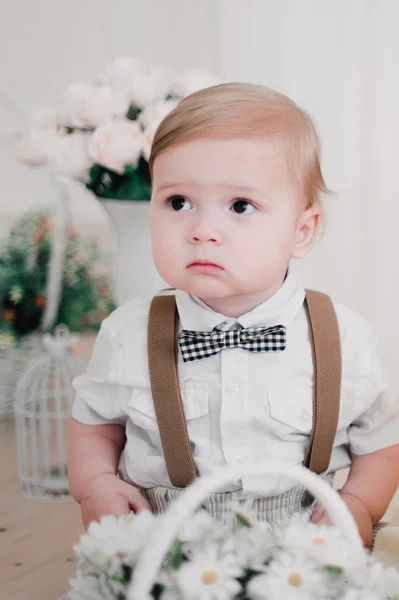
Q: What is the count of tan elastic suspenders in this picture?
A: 2